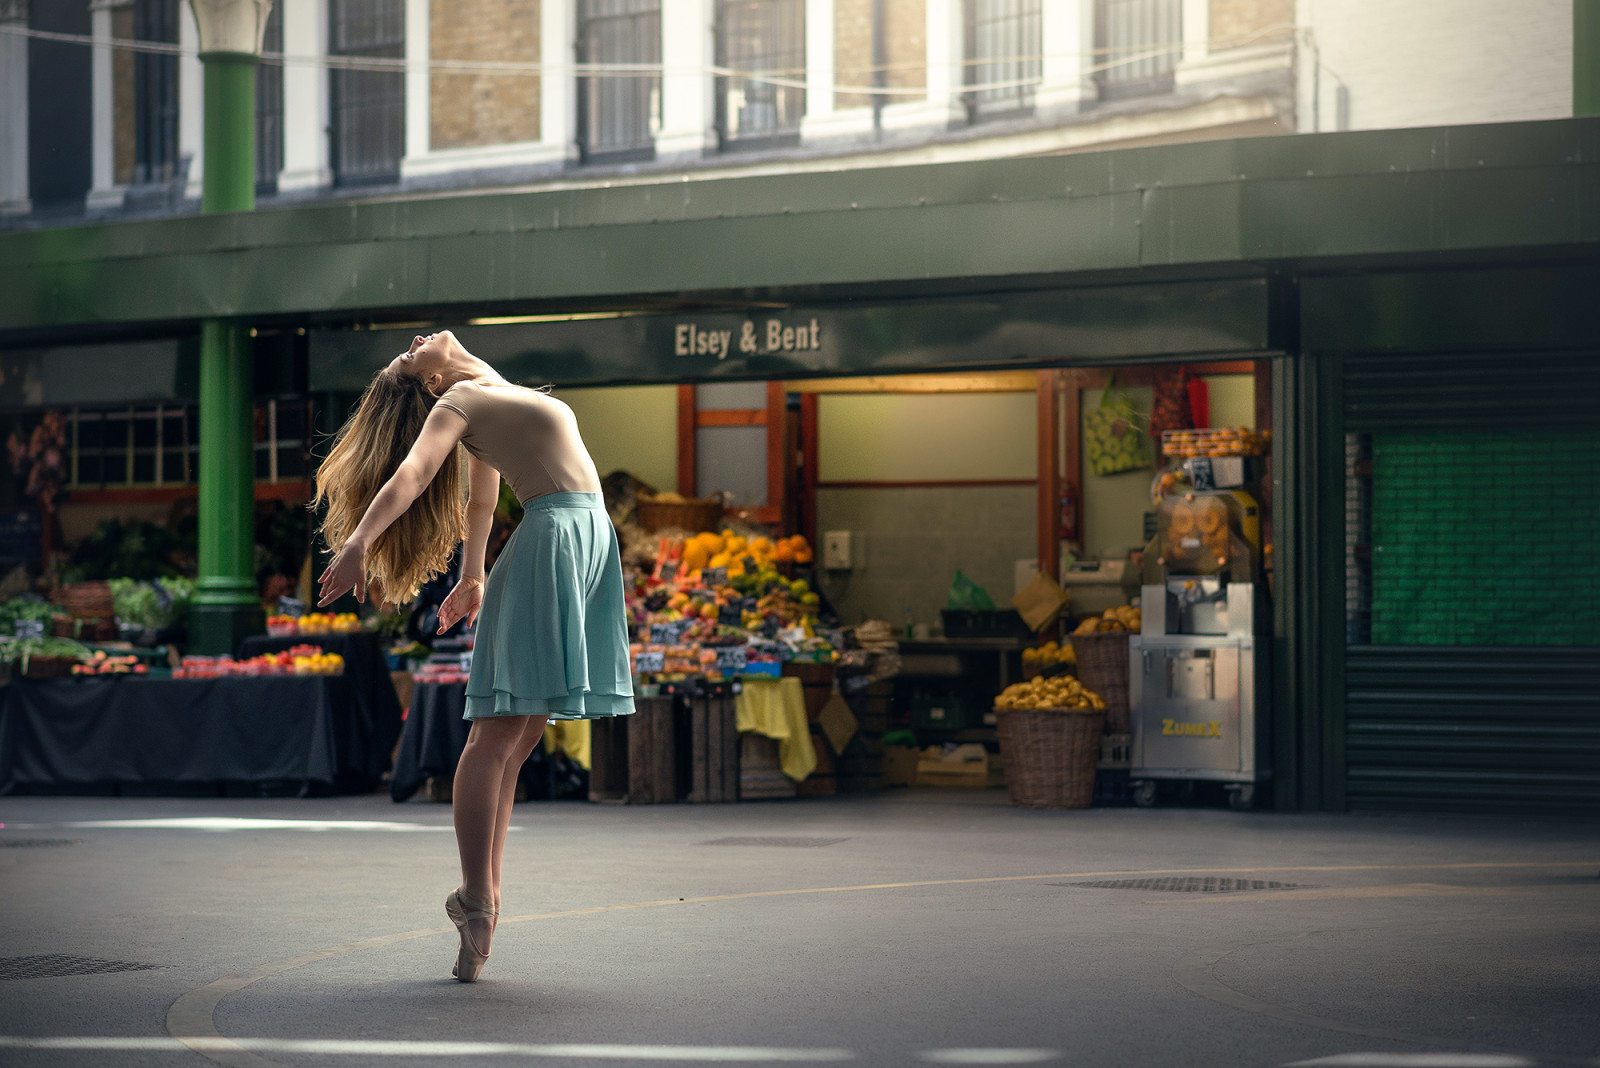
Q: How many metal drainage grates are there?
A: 4